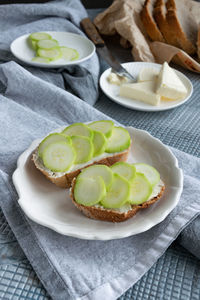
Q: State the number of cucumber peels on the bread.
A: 13